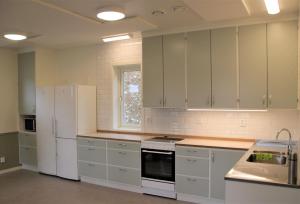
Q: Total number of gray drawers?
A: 11